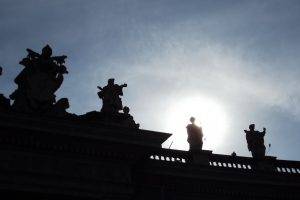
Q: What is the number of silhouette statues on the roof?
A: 4